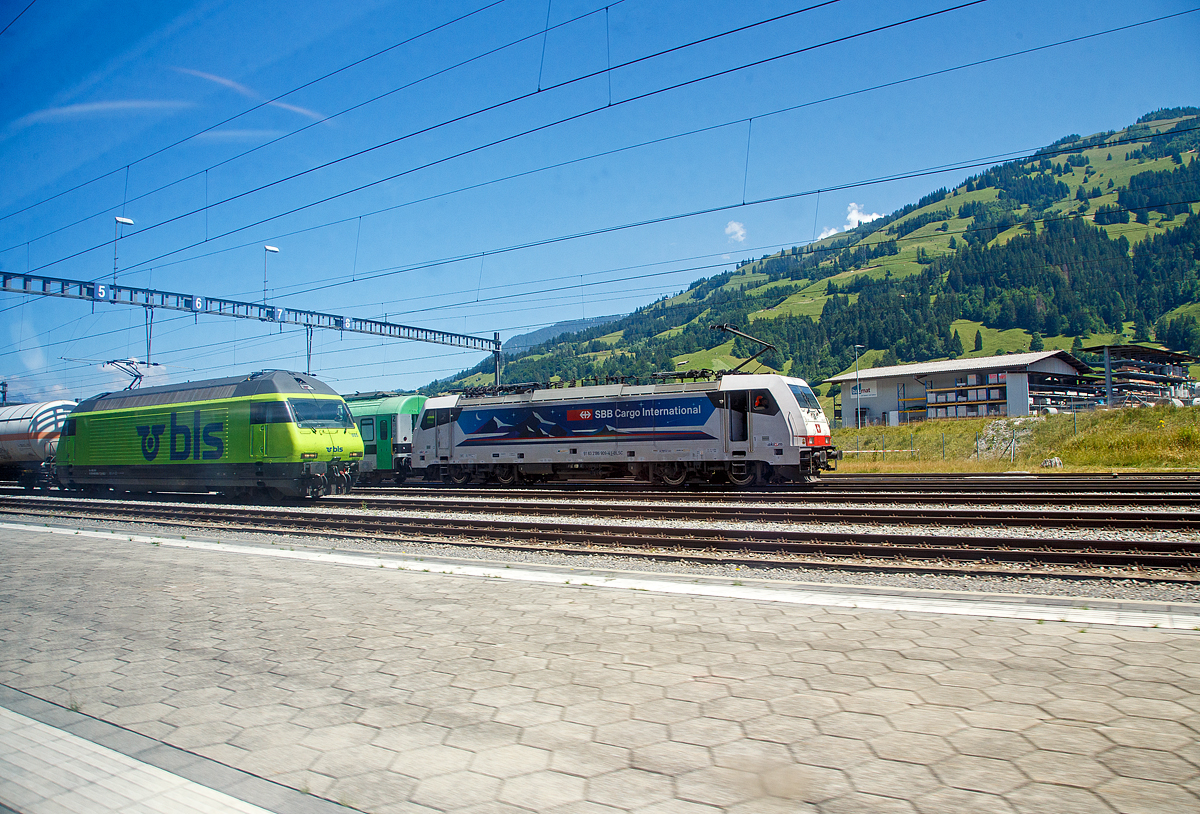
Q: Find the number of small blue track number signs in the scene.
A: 4